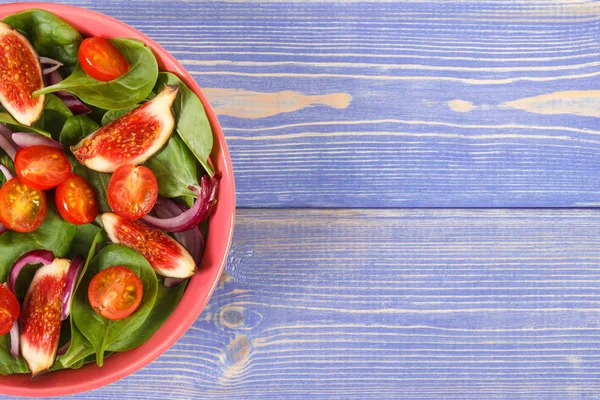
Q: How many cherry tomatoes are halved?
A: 7